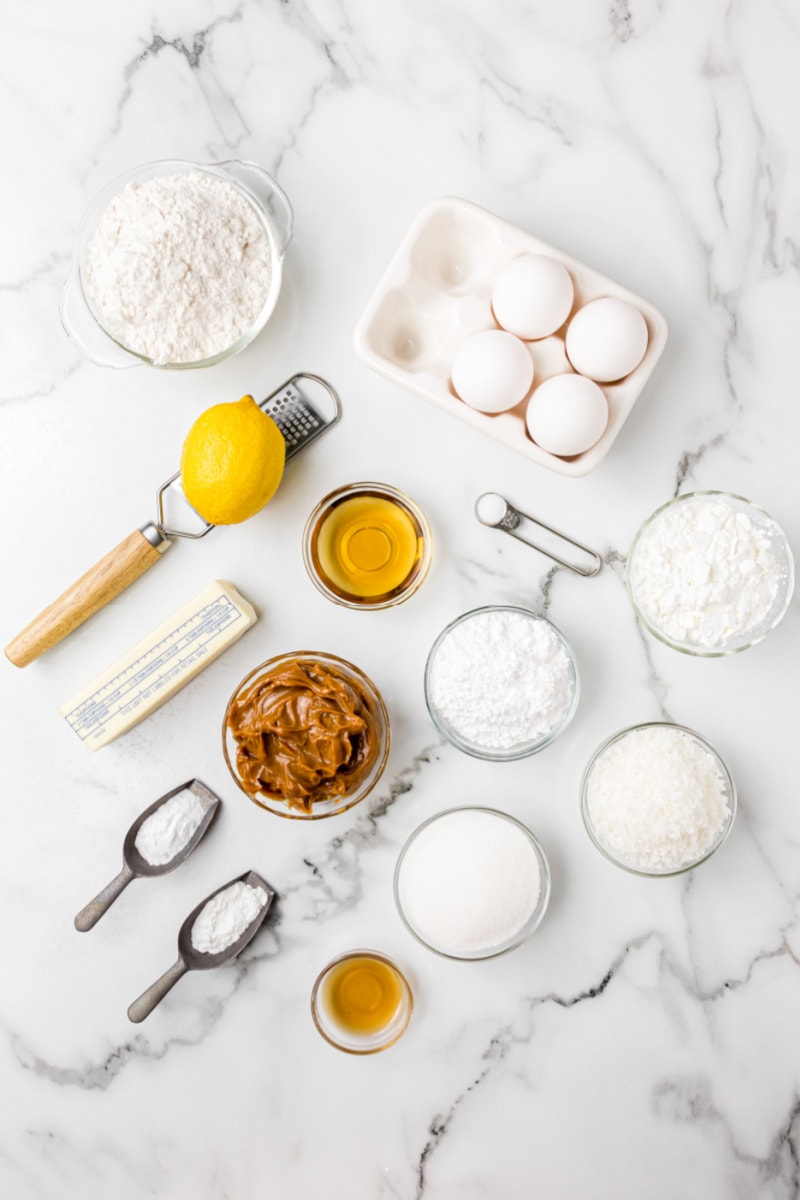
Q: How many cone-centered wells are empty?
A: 2